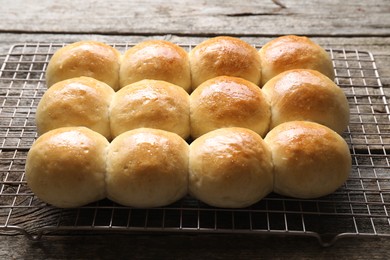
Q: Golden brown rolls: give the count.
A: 12